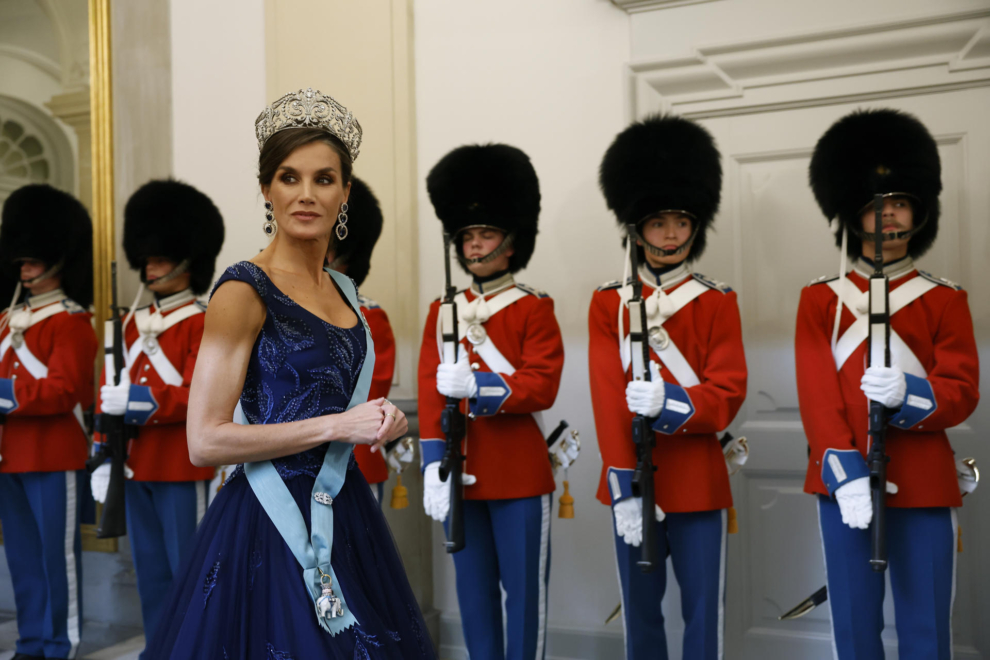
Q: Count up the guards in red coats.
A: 6